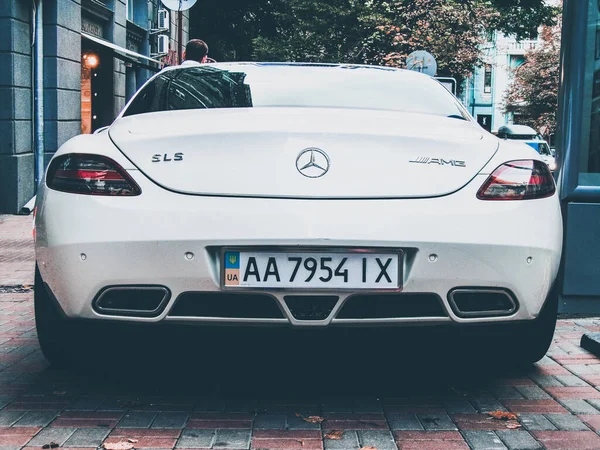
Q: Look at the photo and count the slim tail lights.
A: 2